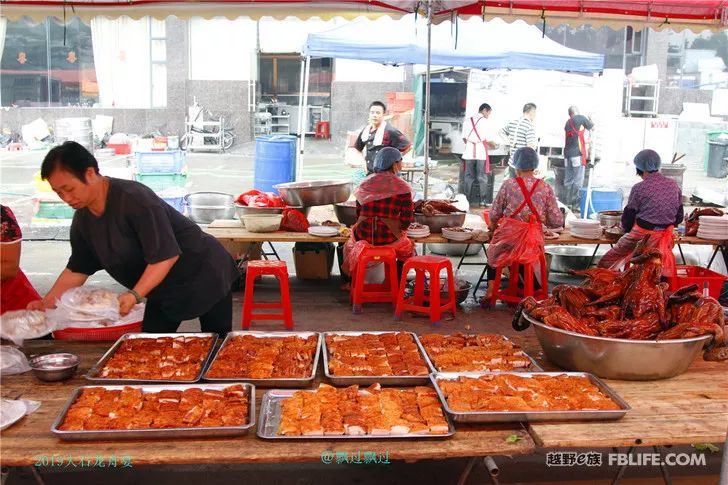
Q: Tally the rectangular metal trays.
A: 7